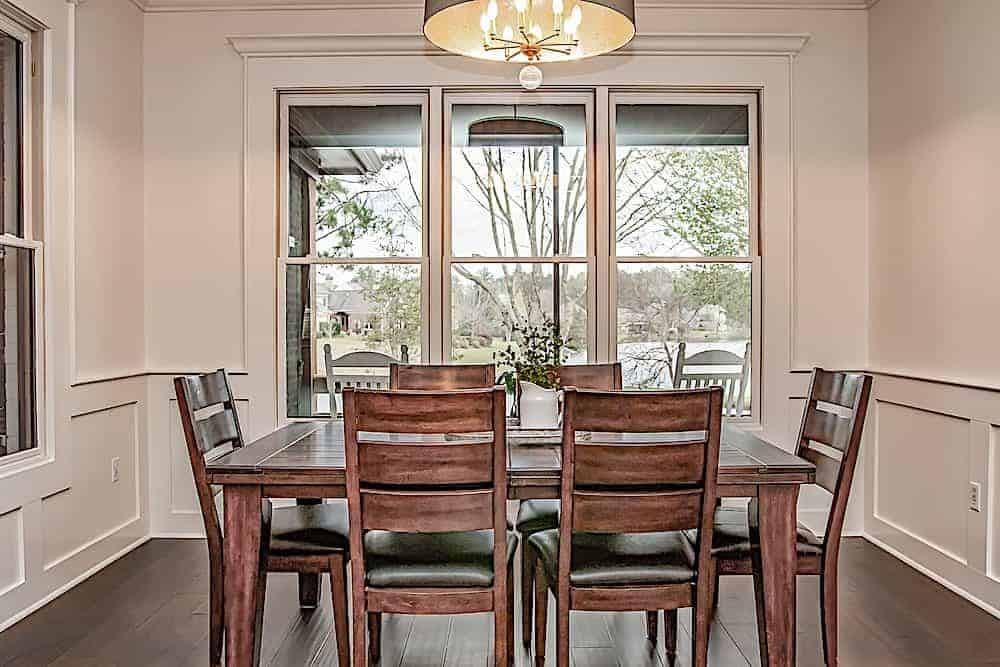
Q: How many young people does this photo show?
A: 0